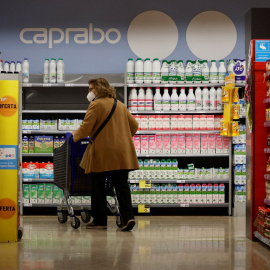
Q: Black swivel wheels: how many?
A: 4